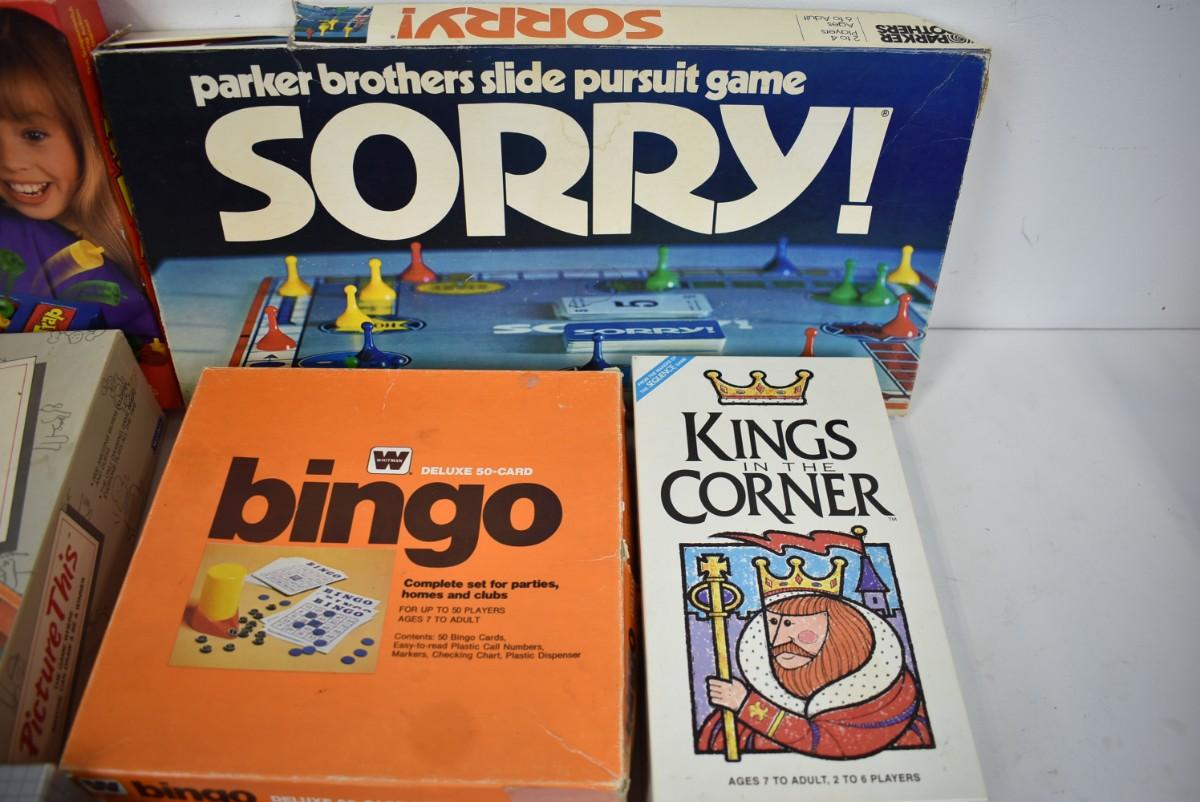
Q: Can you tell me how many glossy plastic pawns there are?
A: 14